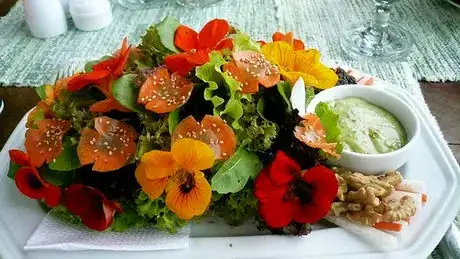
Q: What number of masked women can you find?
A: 0